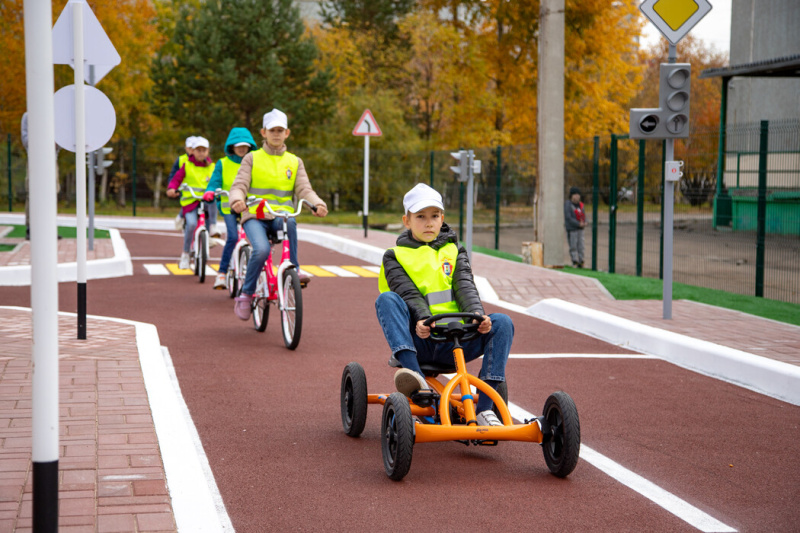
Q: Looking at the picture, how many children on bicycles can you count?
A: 4